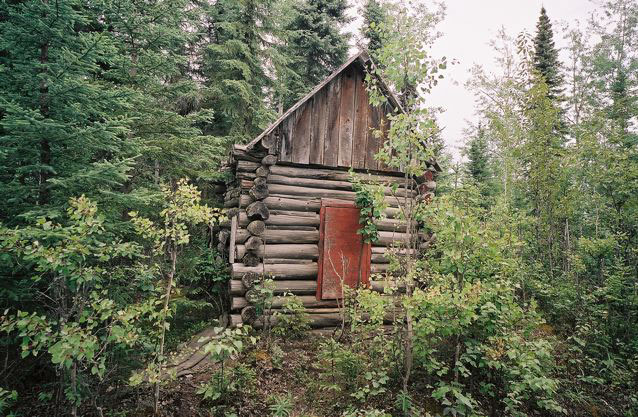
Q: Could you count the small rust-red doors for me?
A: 1